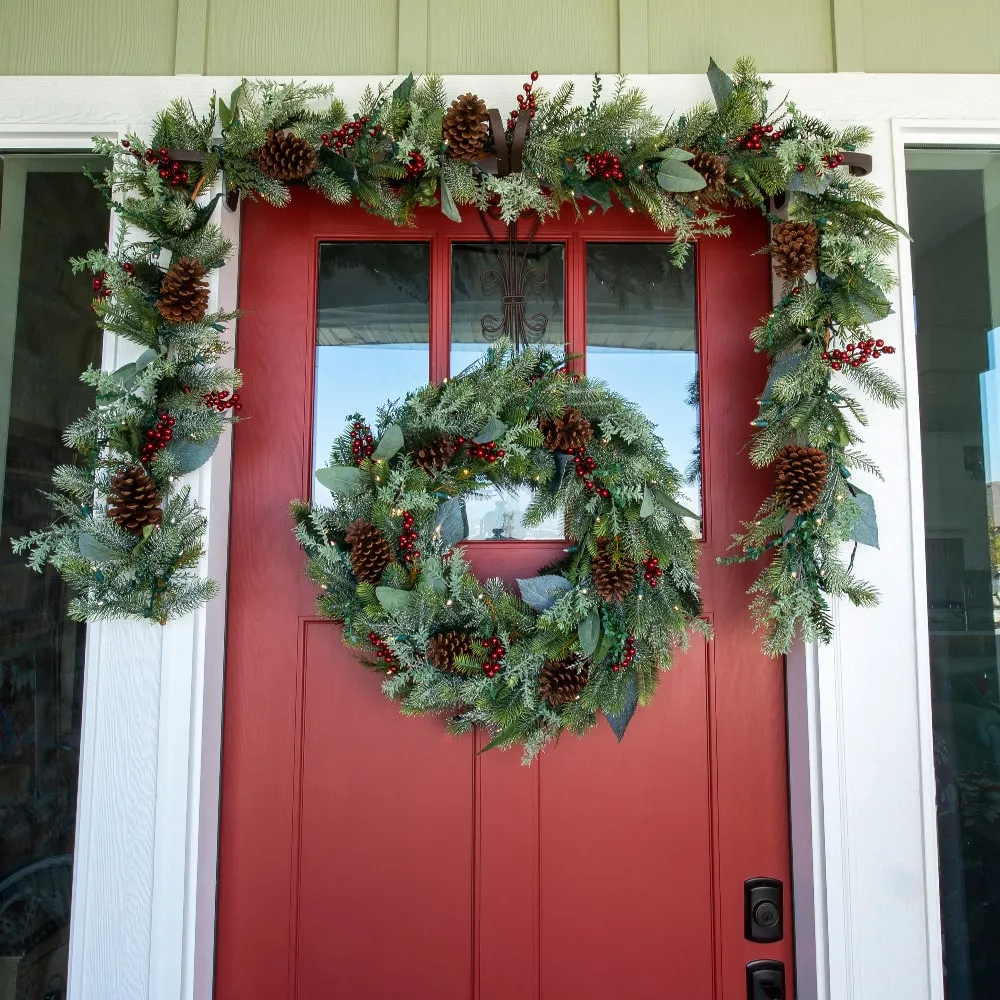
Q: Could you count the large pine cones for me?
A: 13